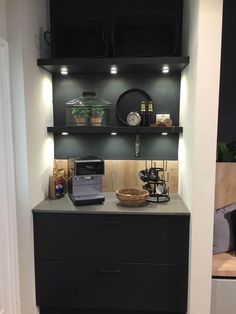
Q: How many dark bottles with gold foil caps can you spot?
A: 2